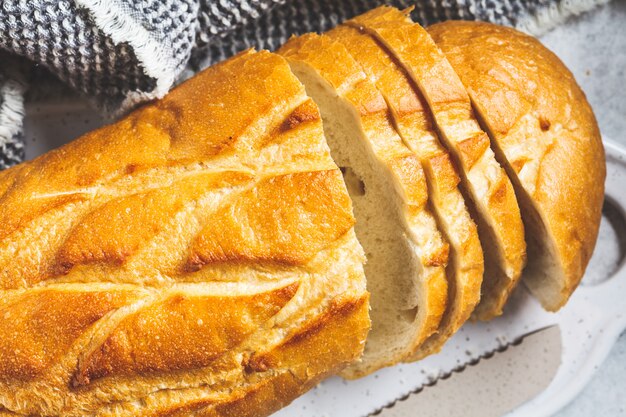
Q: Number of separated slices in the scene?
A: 4